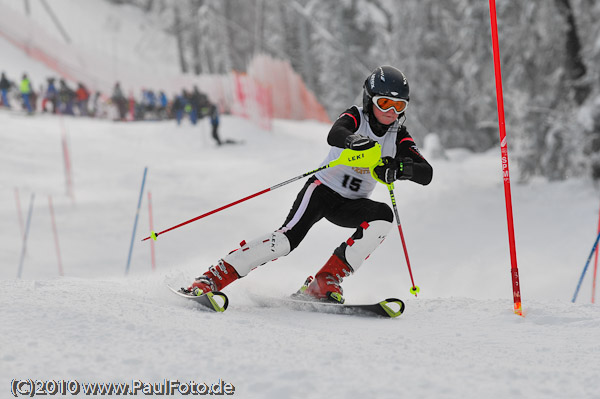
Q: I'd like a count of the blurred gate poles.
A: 8